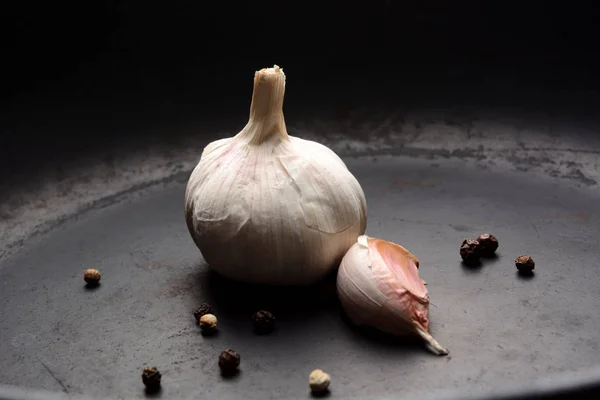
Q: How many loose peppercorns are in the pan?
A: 10